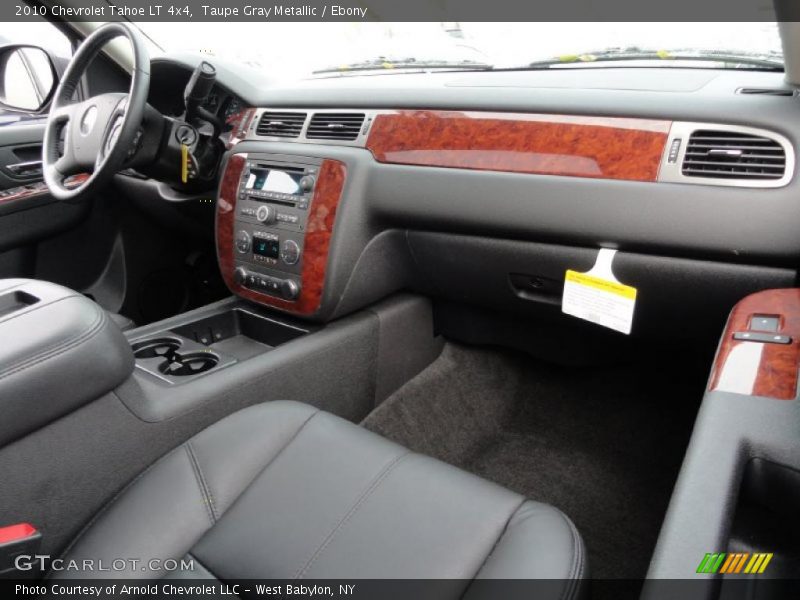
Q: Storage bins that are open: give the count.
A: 1